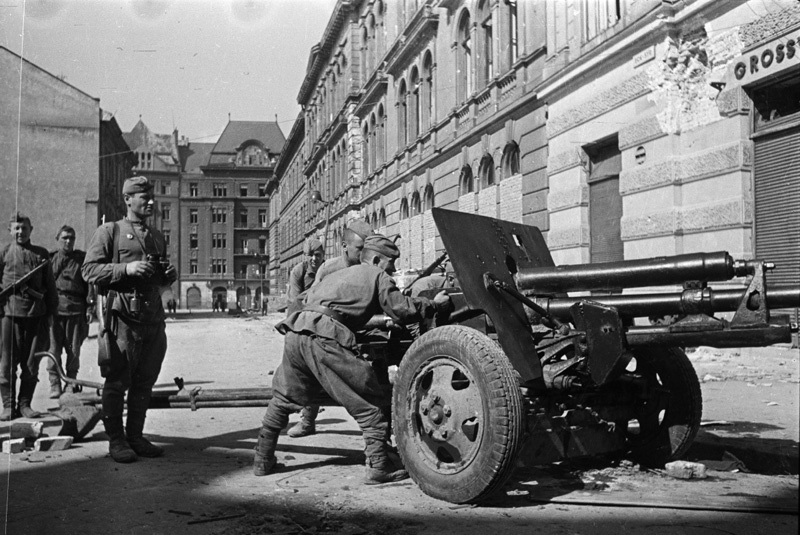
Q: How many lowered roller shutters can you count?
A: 2